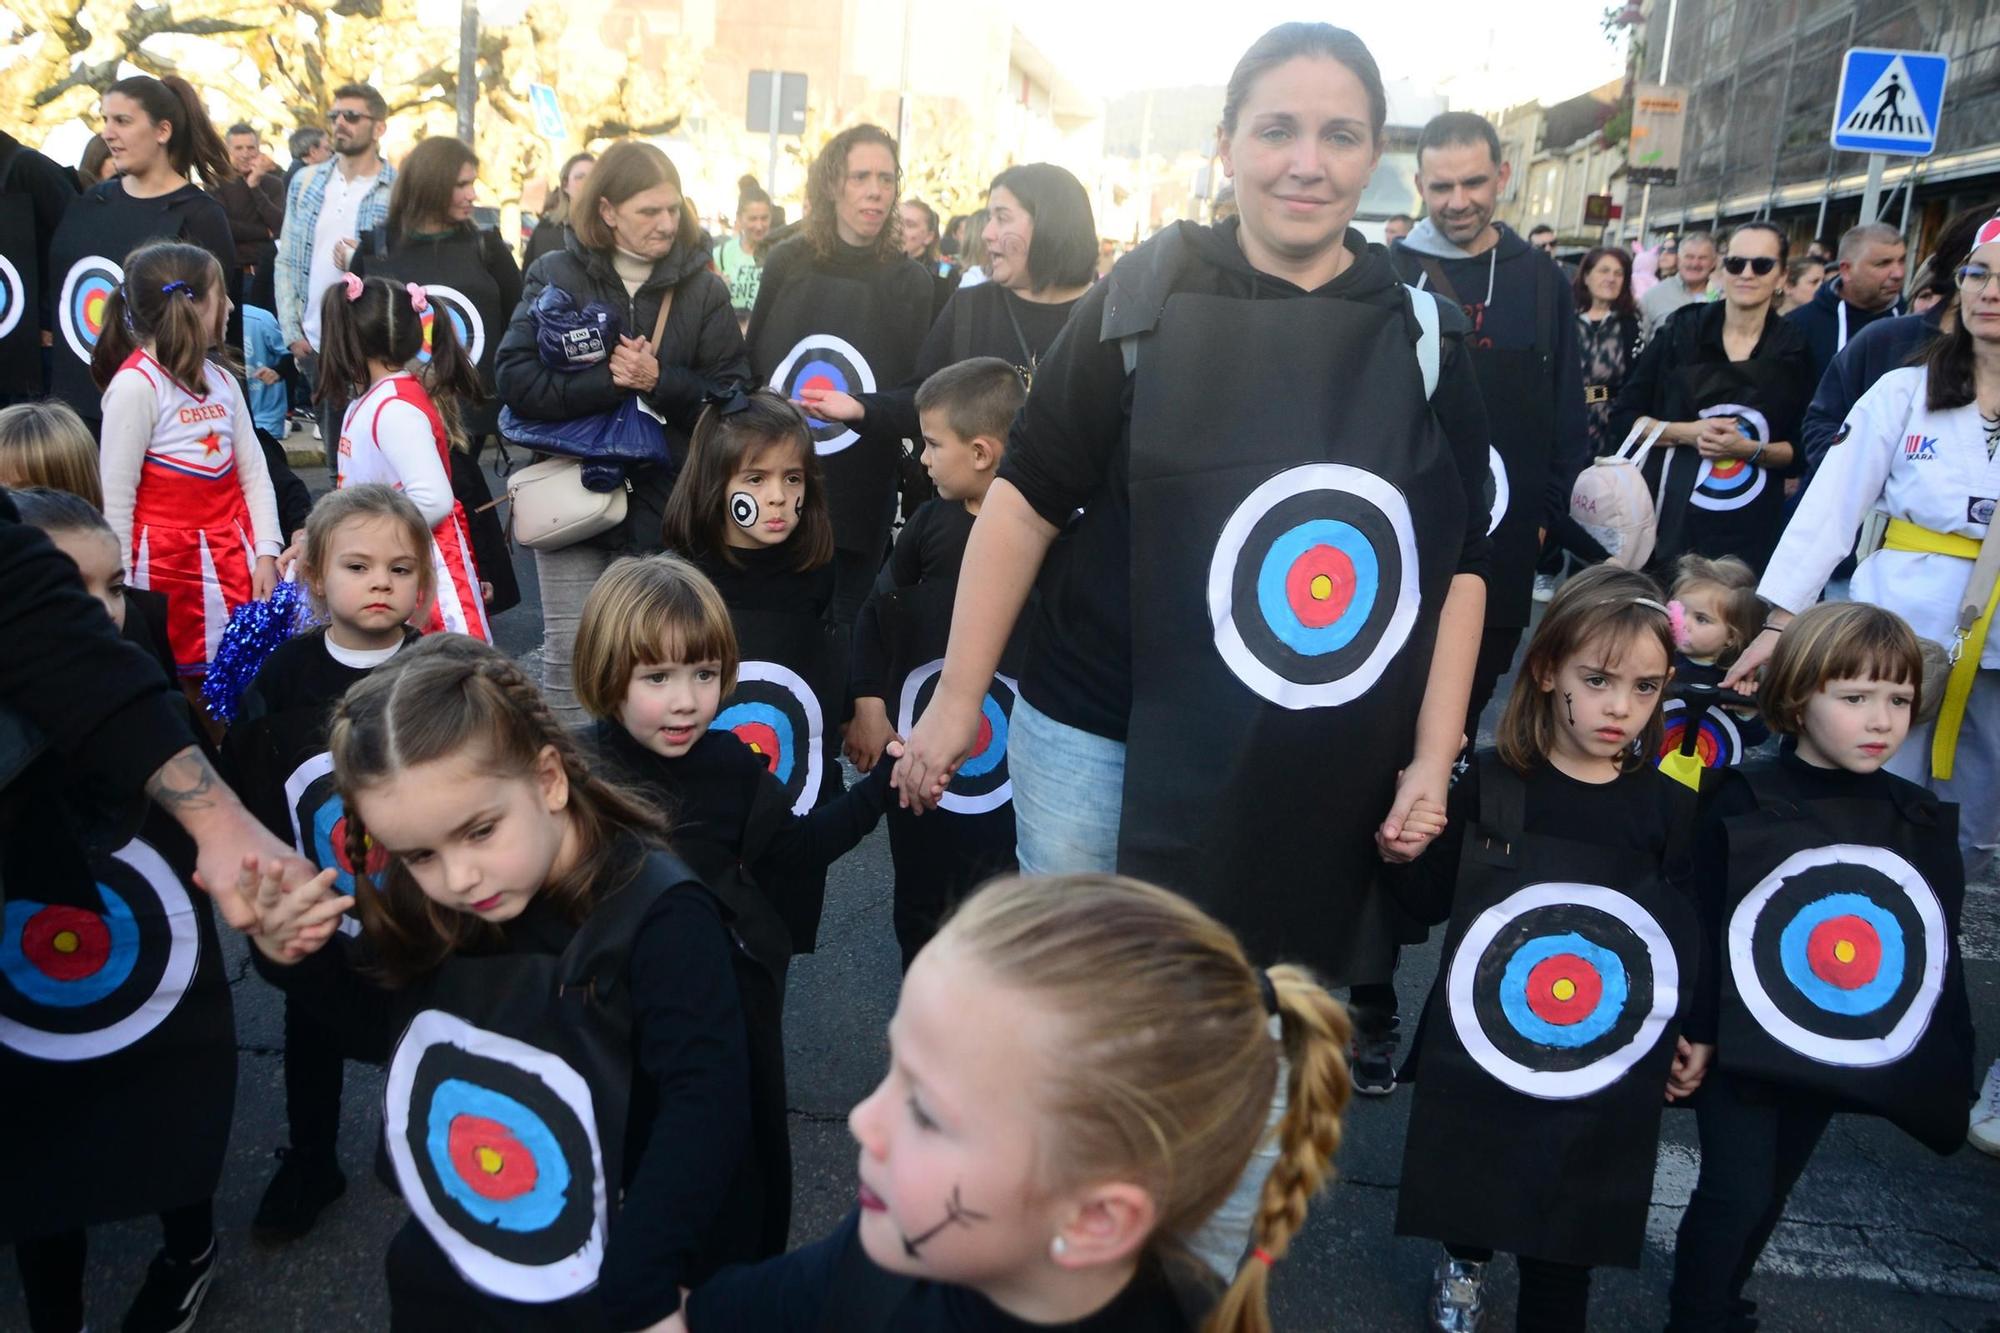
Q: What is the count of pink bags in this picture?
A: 1